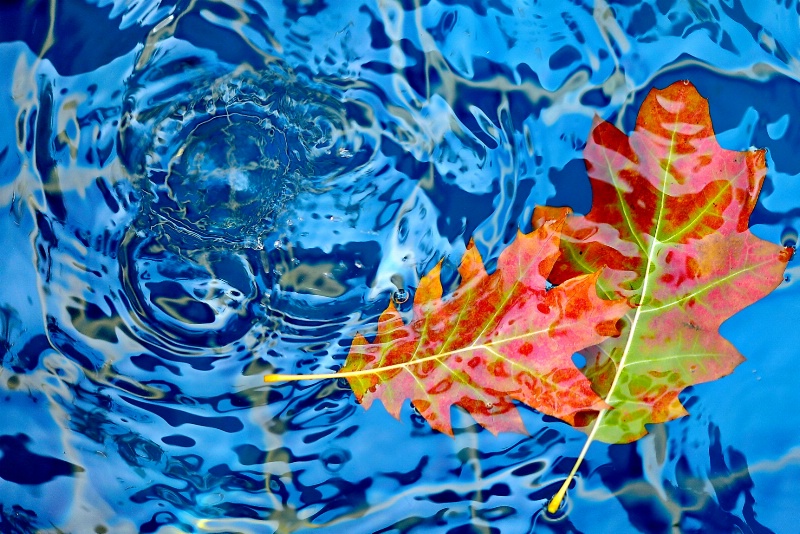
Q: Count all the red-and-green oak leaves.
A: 2